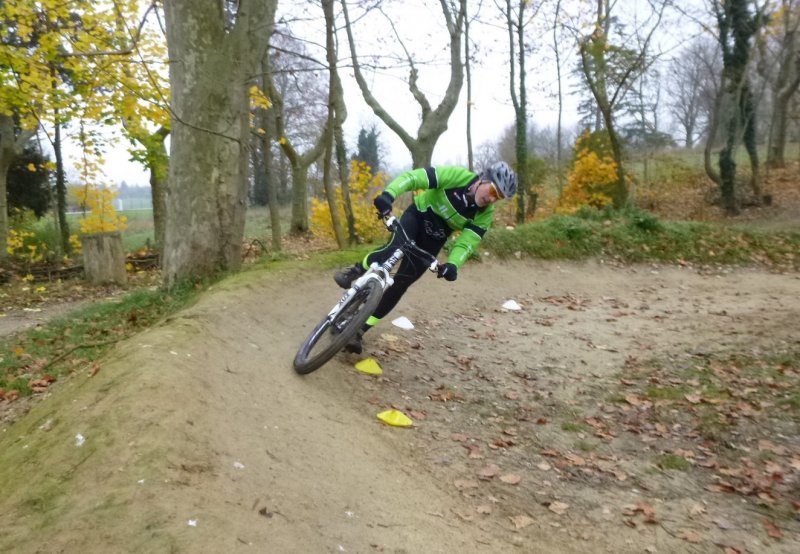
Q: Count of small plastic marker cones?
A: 4